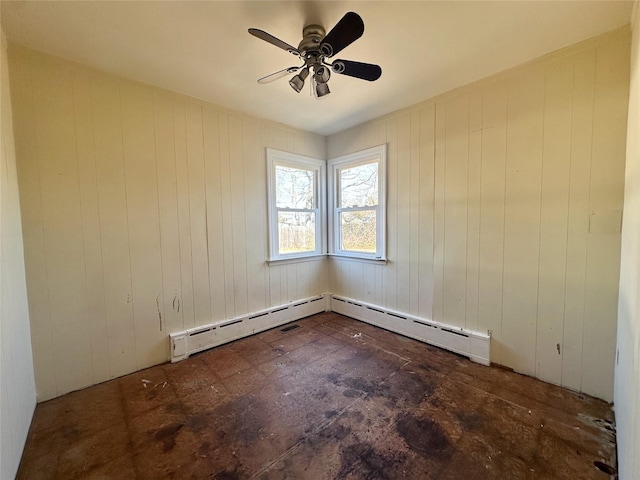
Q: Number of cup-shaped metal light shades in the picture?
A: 3